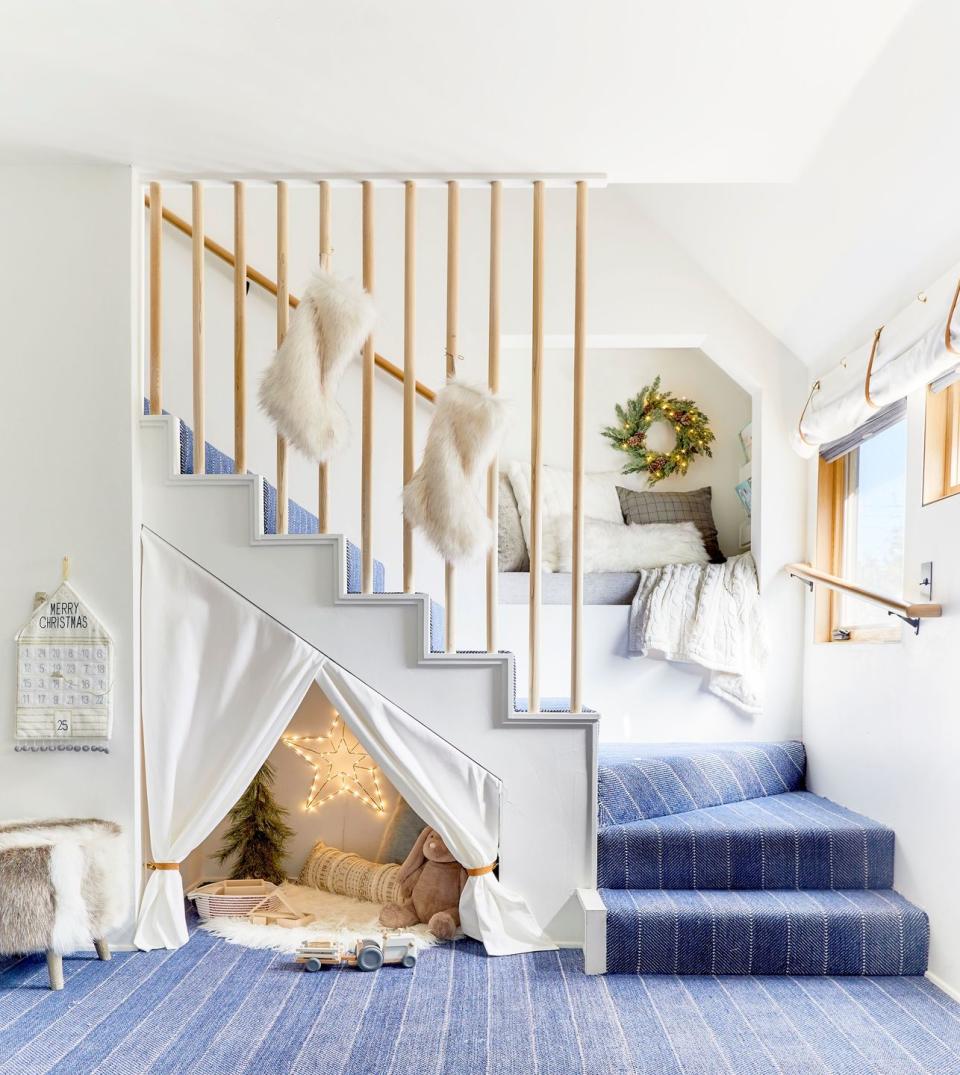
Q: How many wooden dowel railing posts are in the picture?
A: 11